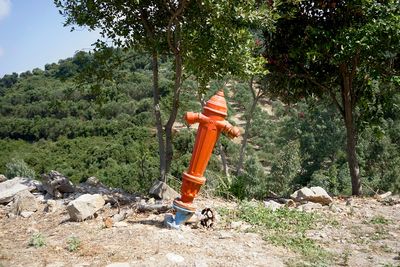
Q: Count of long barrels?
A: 1